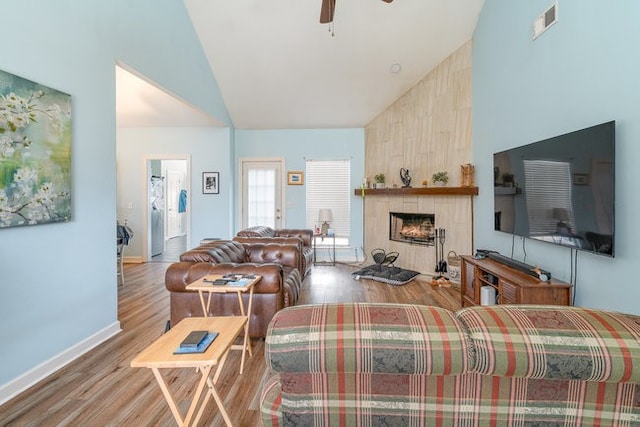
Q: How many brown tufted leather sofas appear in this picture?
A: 2